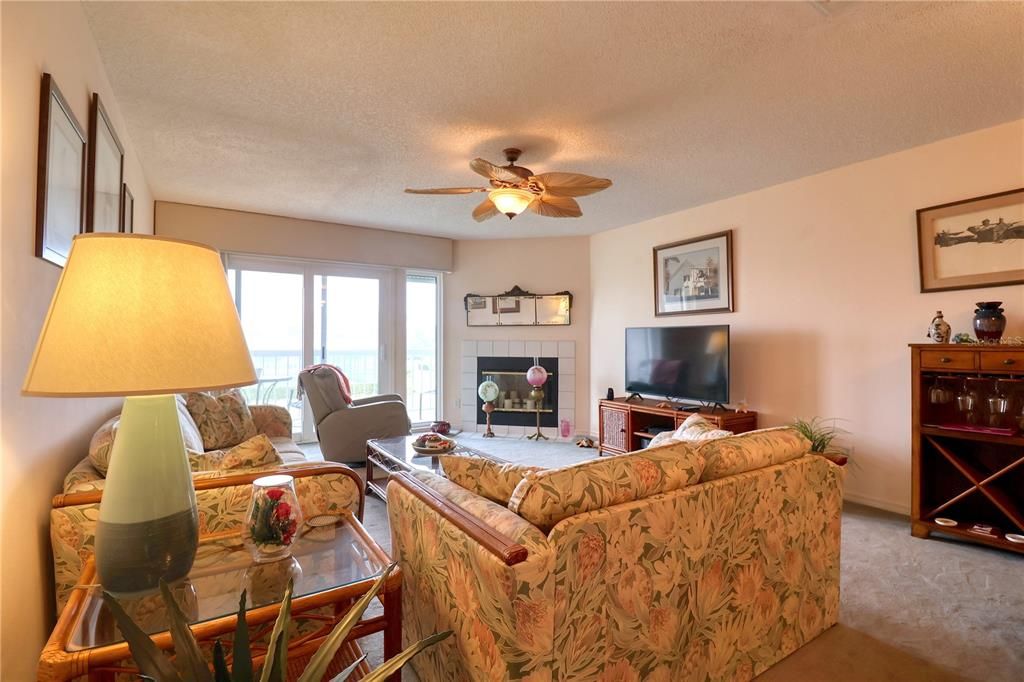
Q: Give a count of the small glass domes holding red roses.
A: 1